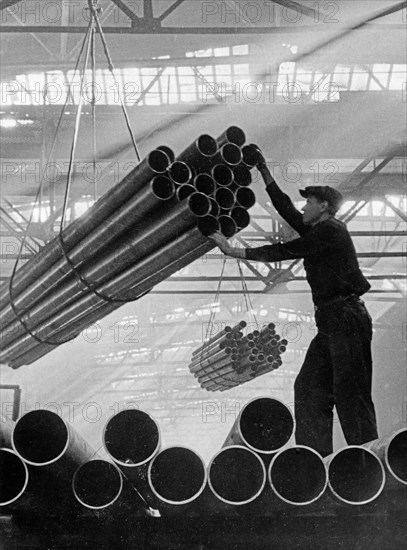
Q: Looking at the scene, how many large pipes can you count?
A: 10